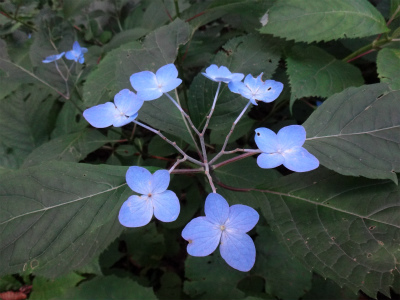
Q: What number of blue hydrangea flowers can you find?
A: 9